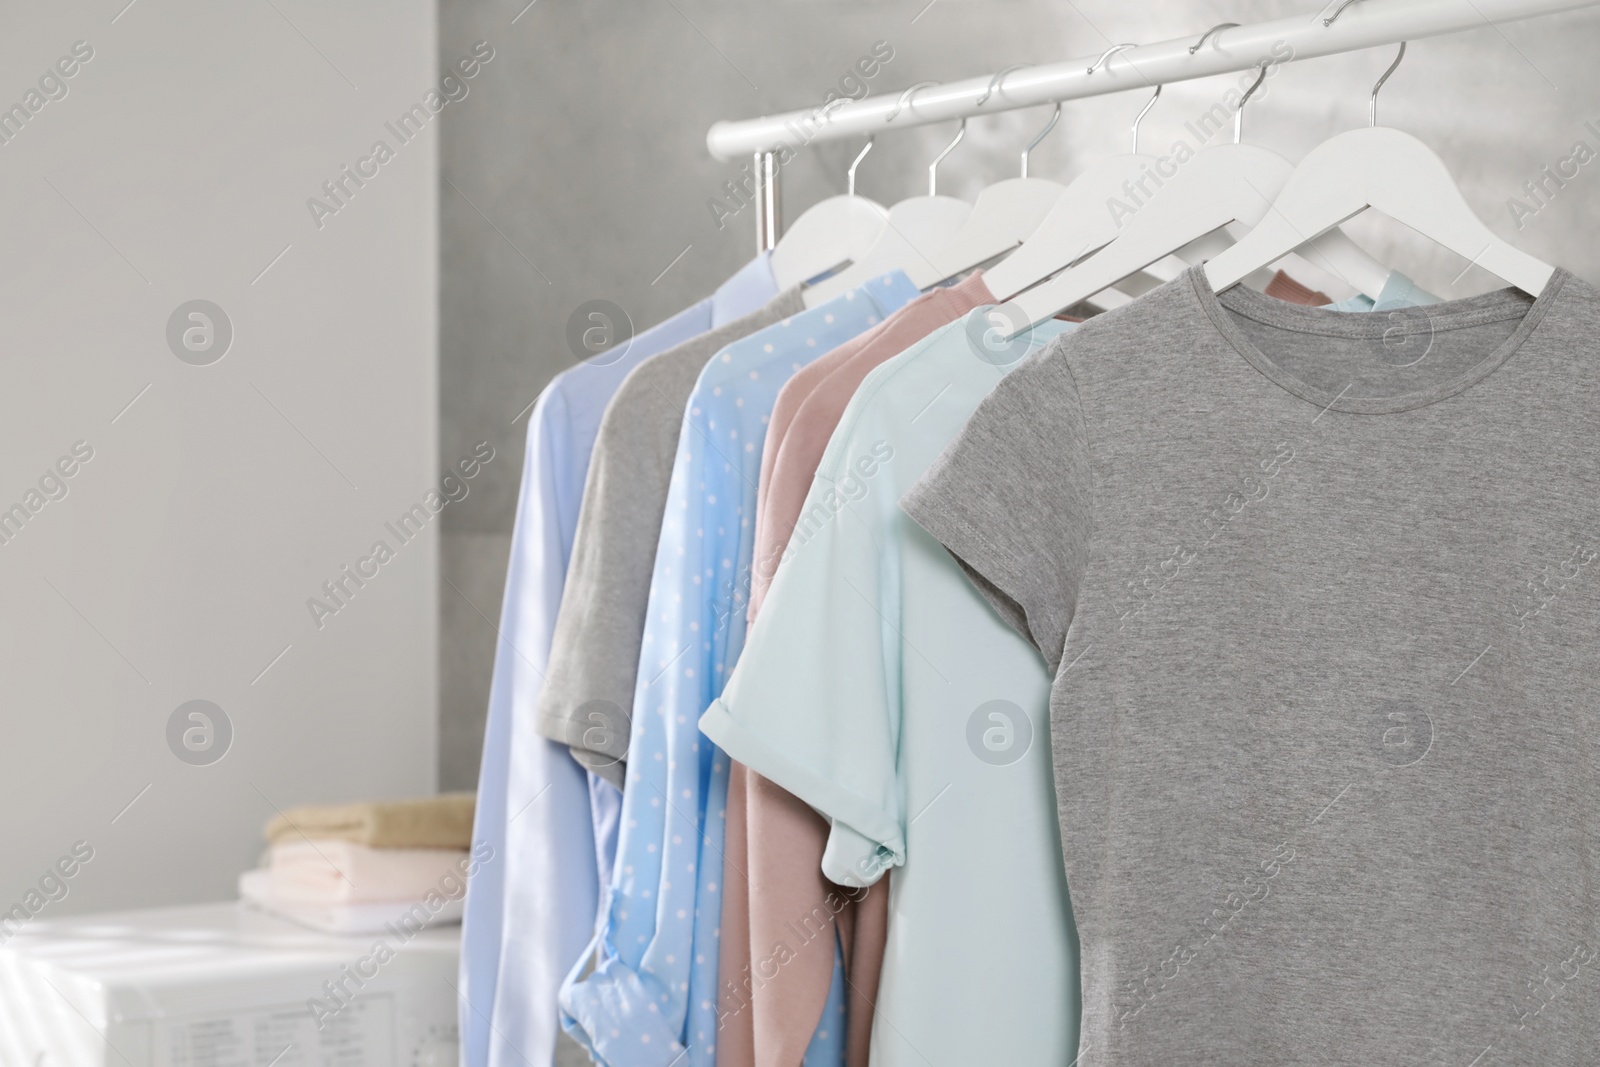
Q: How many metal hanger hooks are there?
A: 6